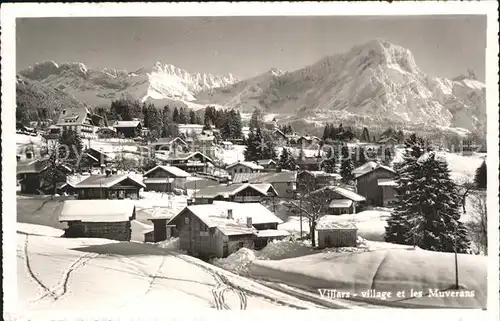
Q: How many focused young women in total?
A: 0